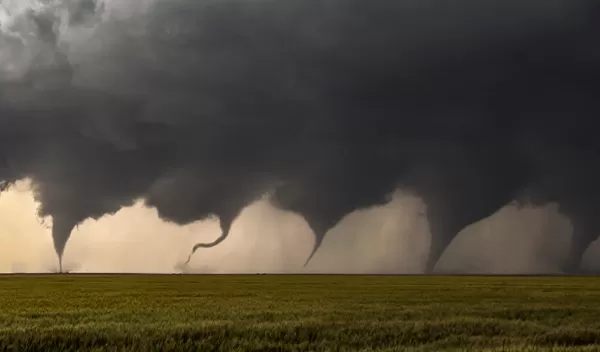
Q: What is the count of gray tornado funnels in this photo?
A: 5